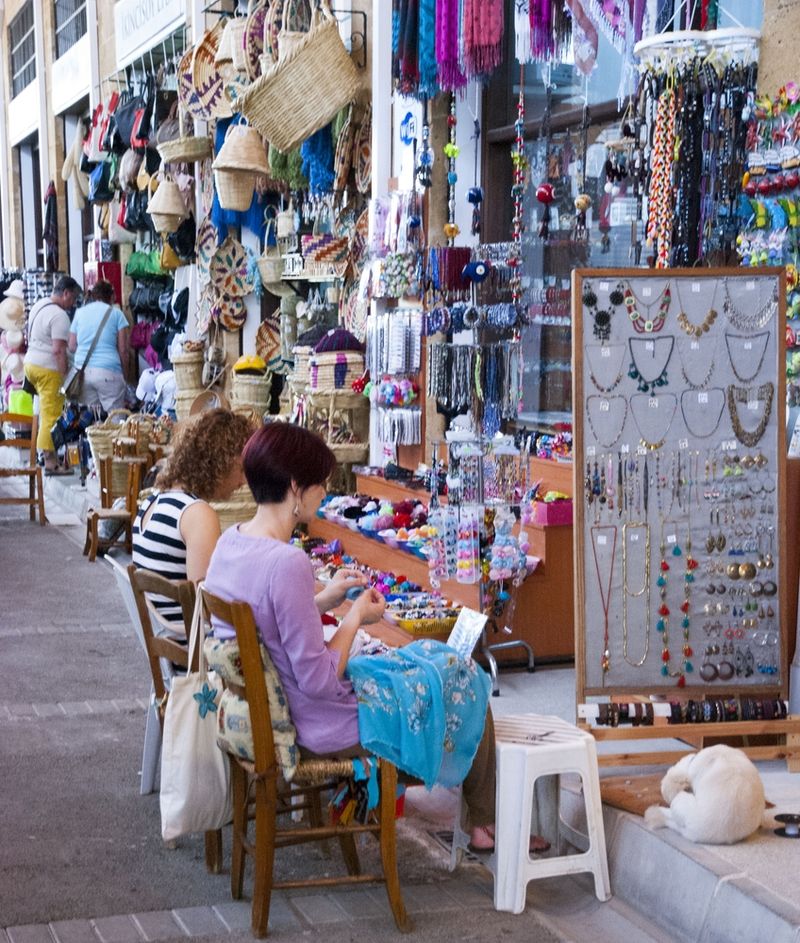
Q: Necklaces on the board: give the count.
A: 15